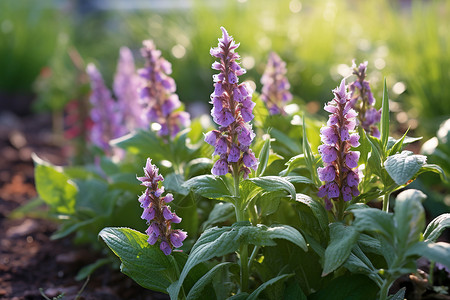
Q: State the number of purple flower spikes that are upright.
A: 8